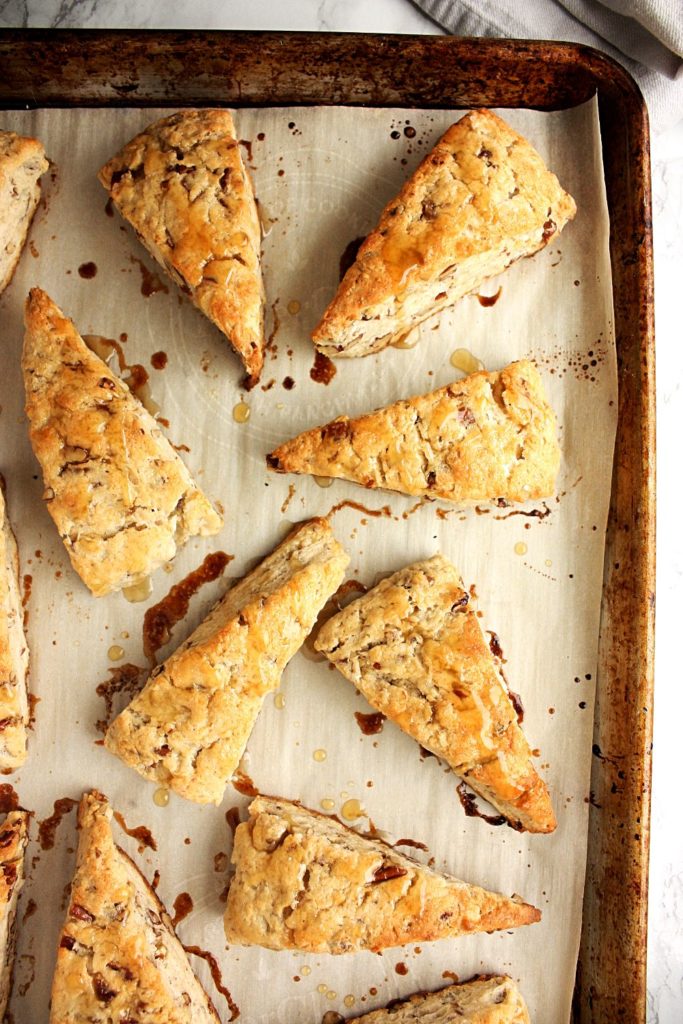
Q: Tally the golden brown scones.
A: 12